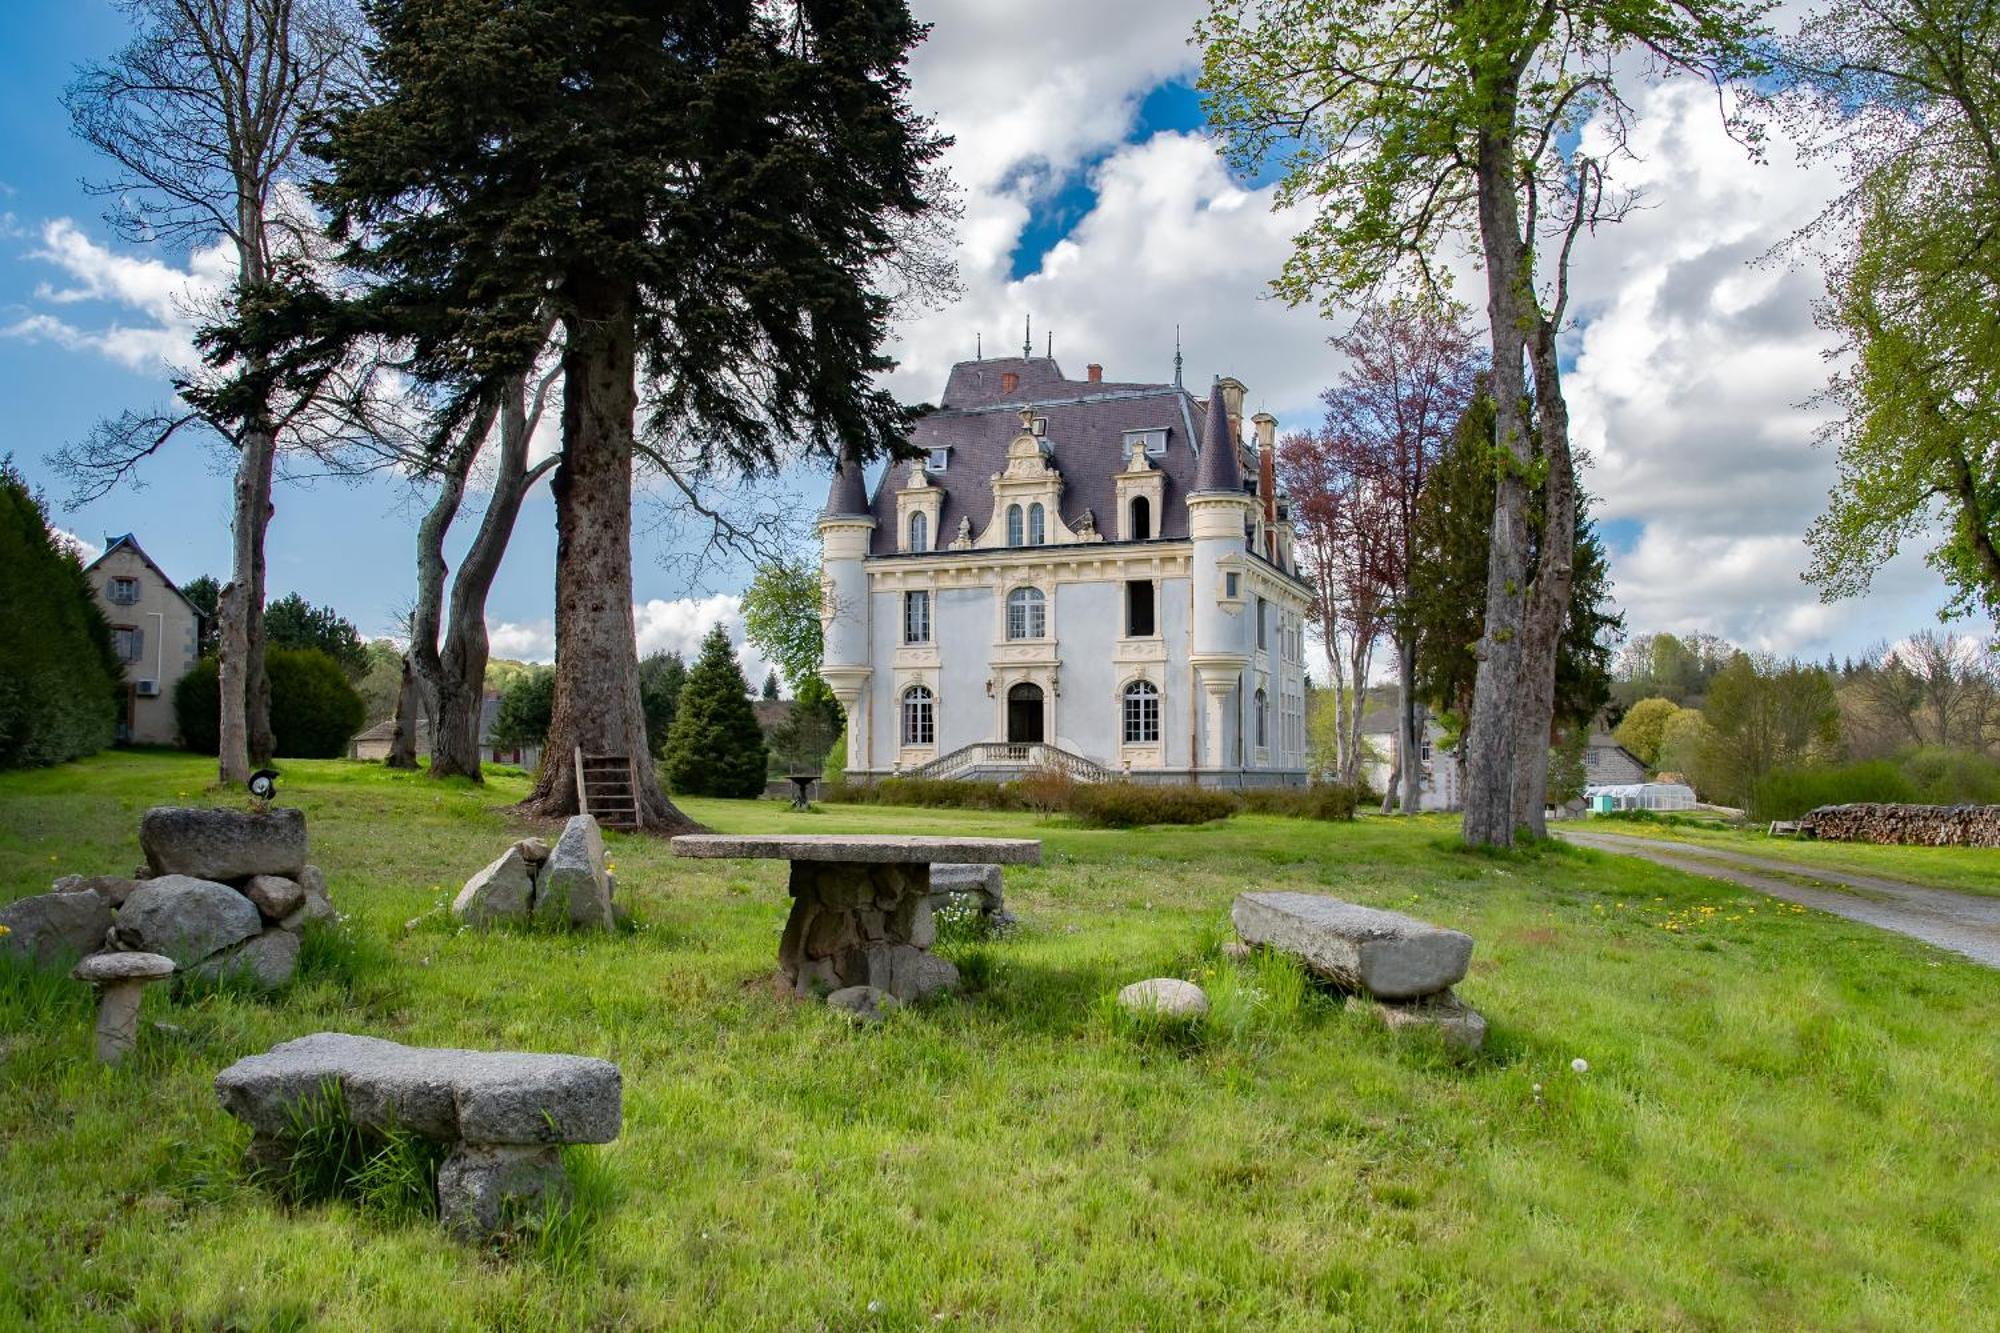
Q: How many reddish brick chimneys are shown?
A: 4